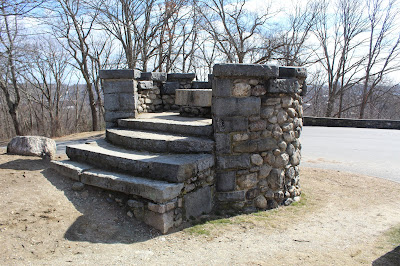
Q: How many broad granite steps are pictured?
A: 4